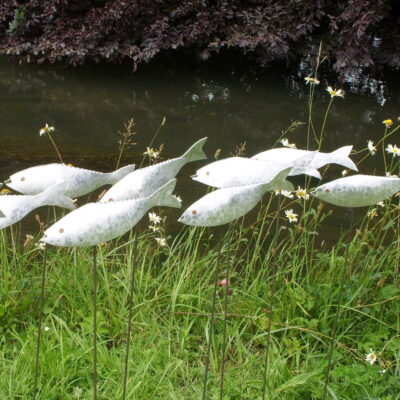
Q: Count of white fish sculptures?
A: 8